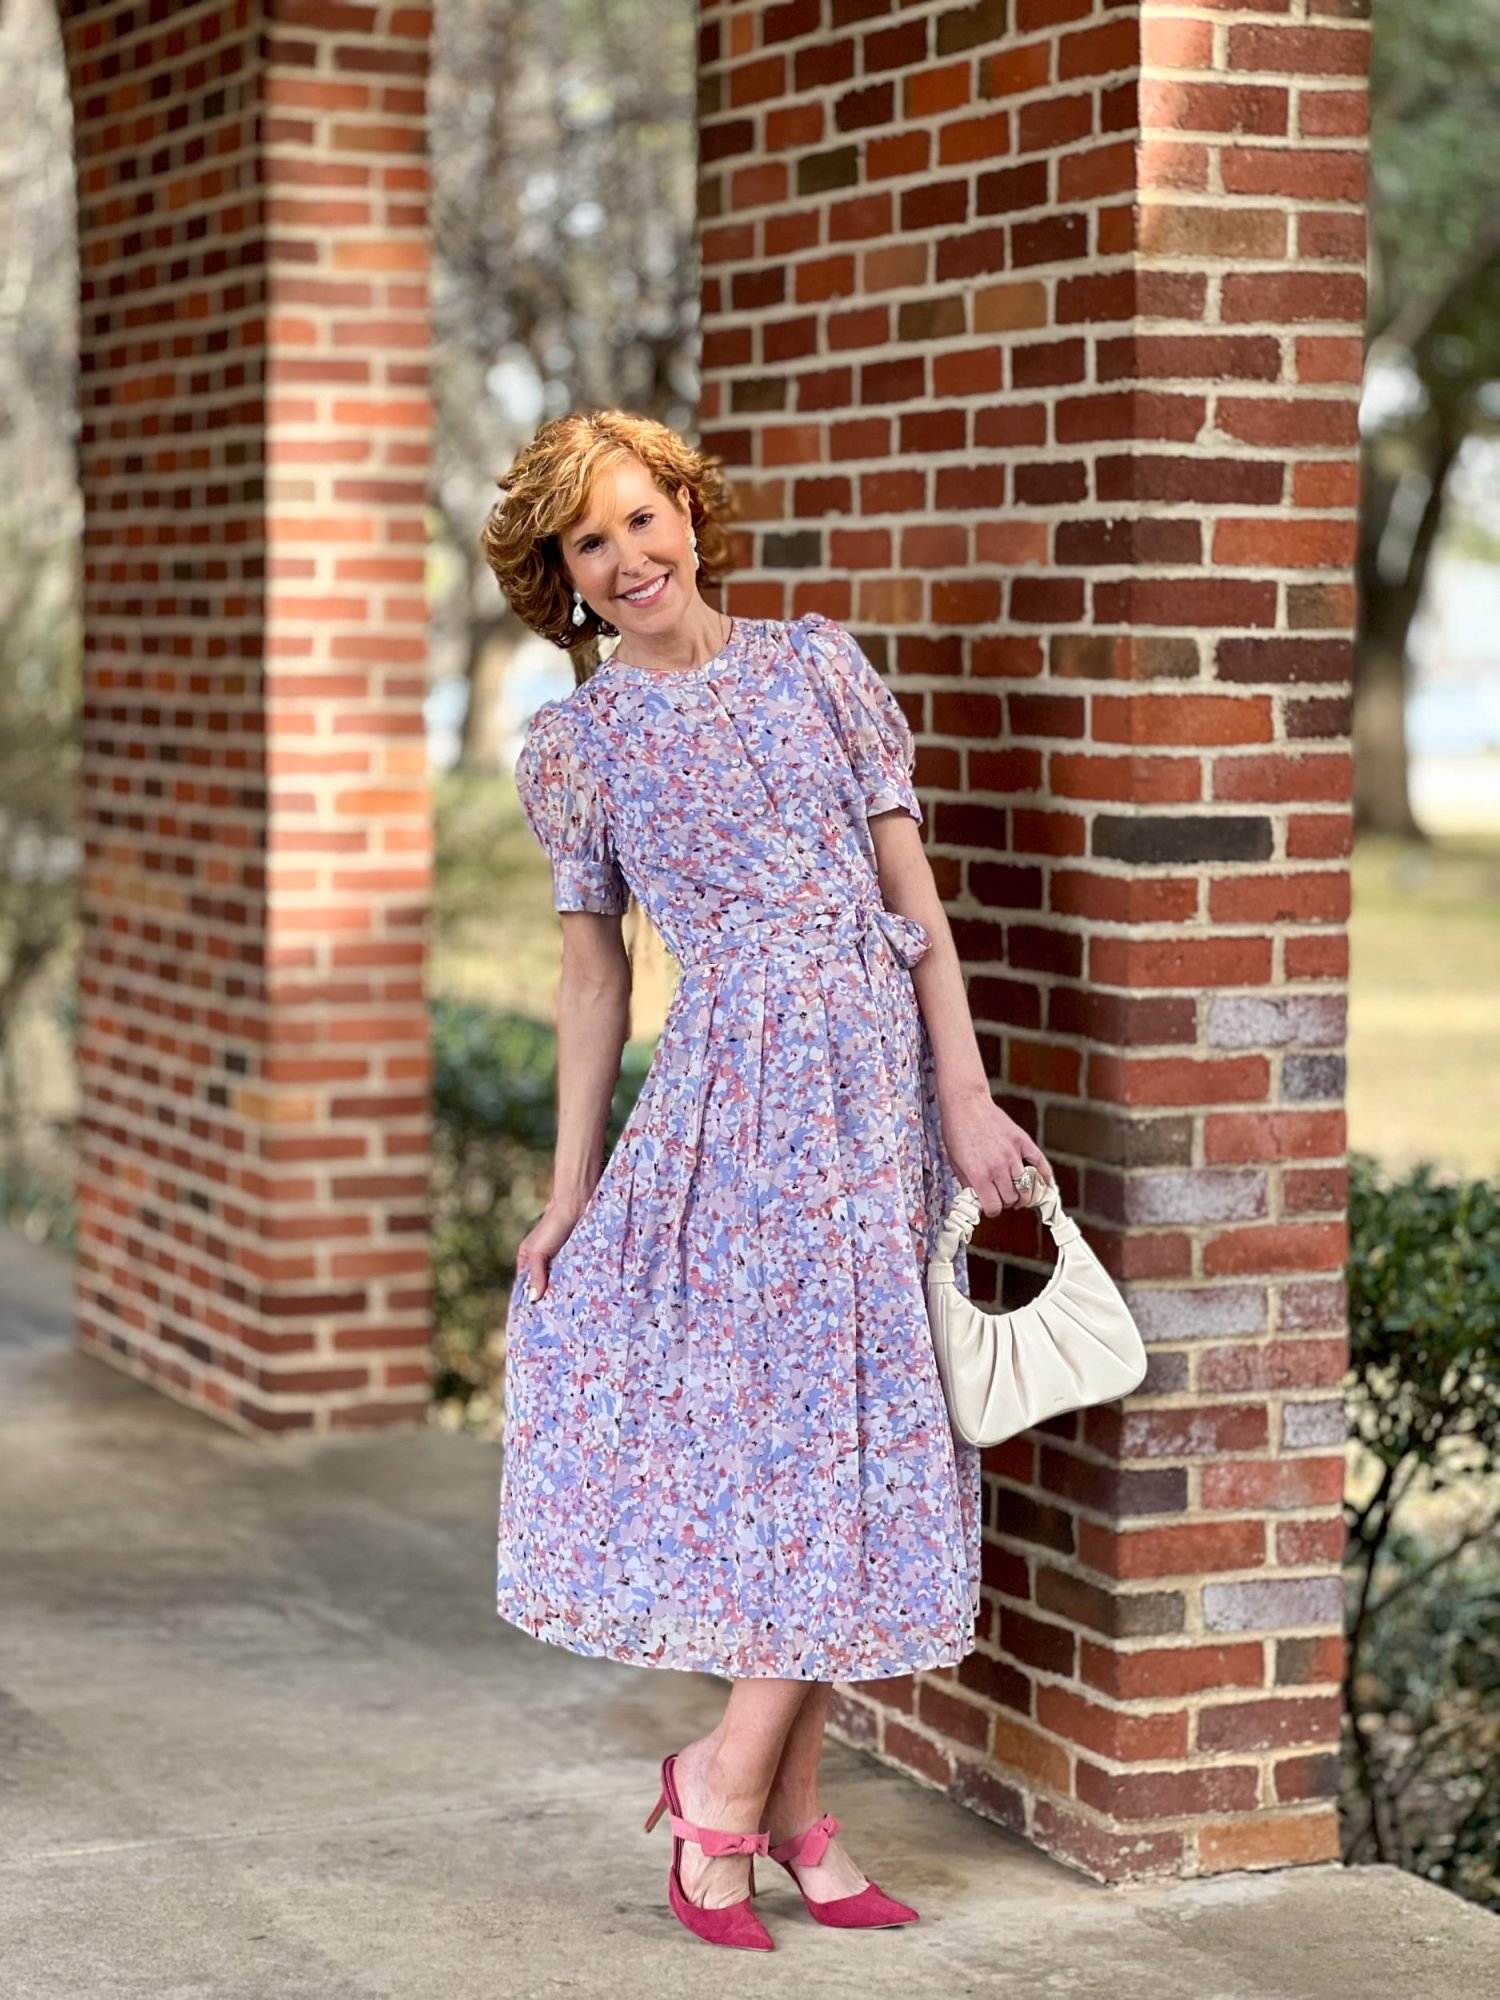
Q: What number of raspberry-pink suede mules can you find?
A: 2